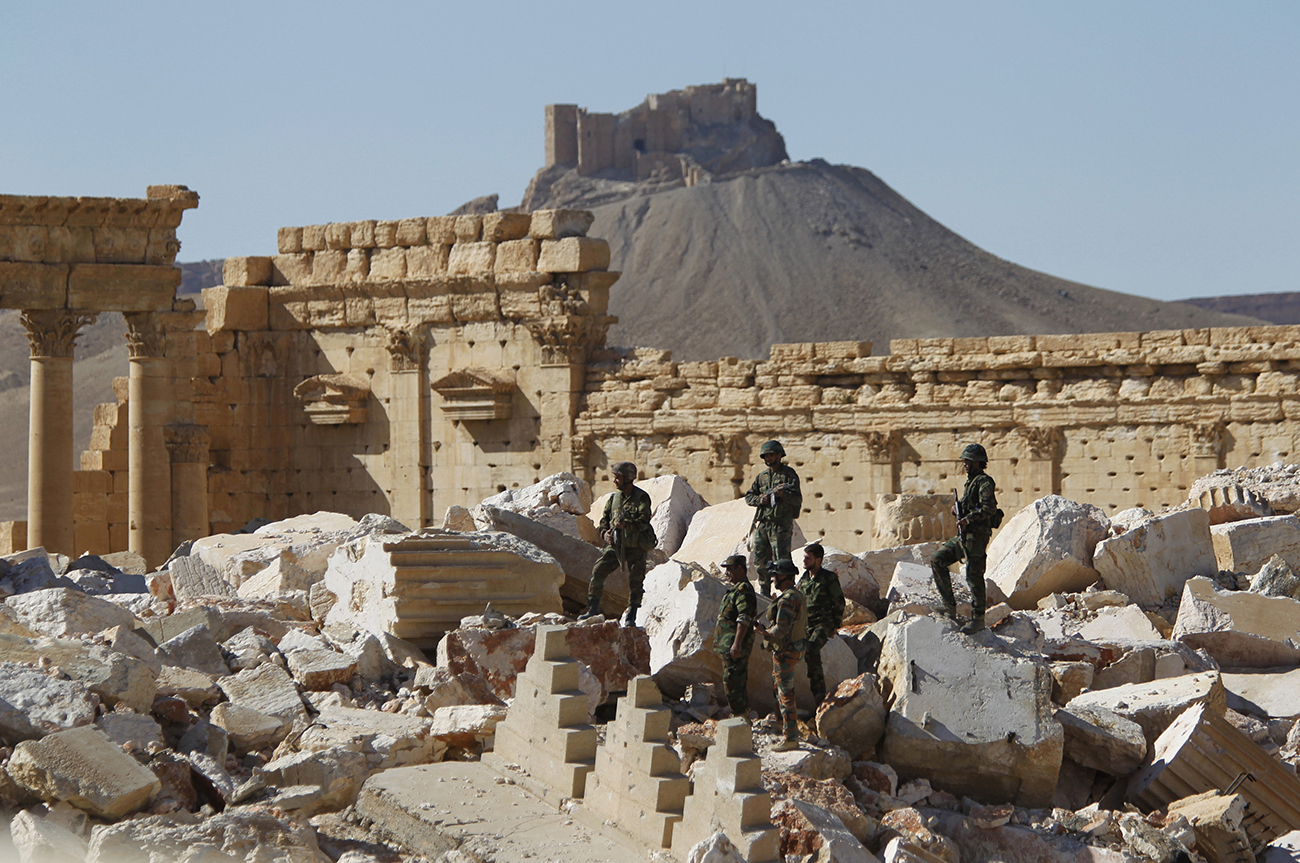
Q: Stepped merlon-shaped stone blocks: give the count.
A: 3